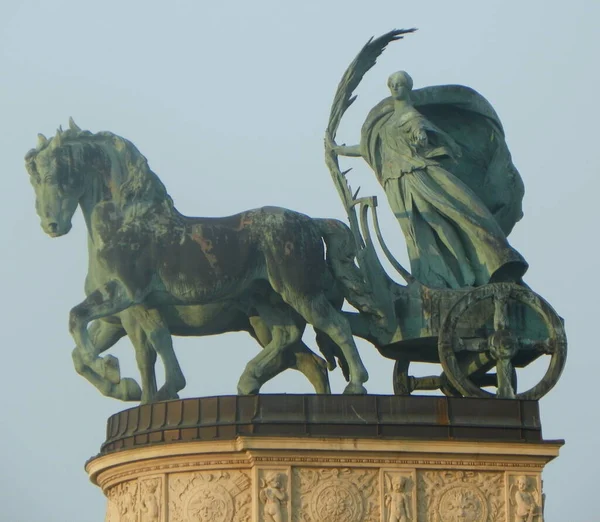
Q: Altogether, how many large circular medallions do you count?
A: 3